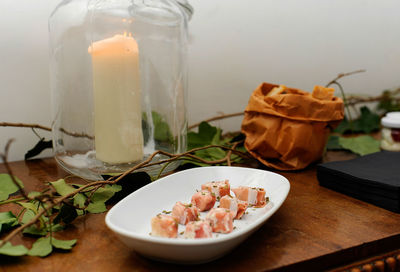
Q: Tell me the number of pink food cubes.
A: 8